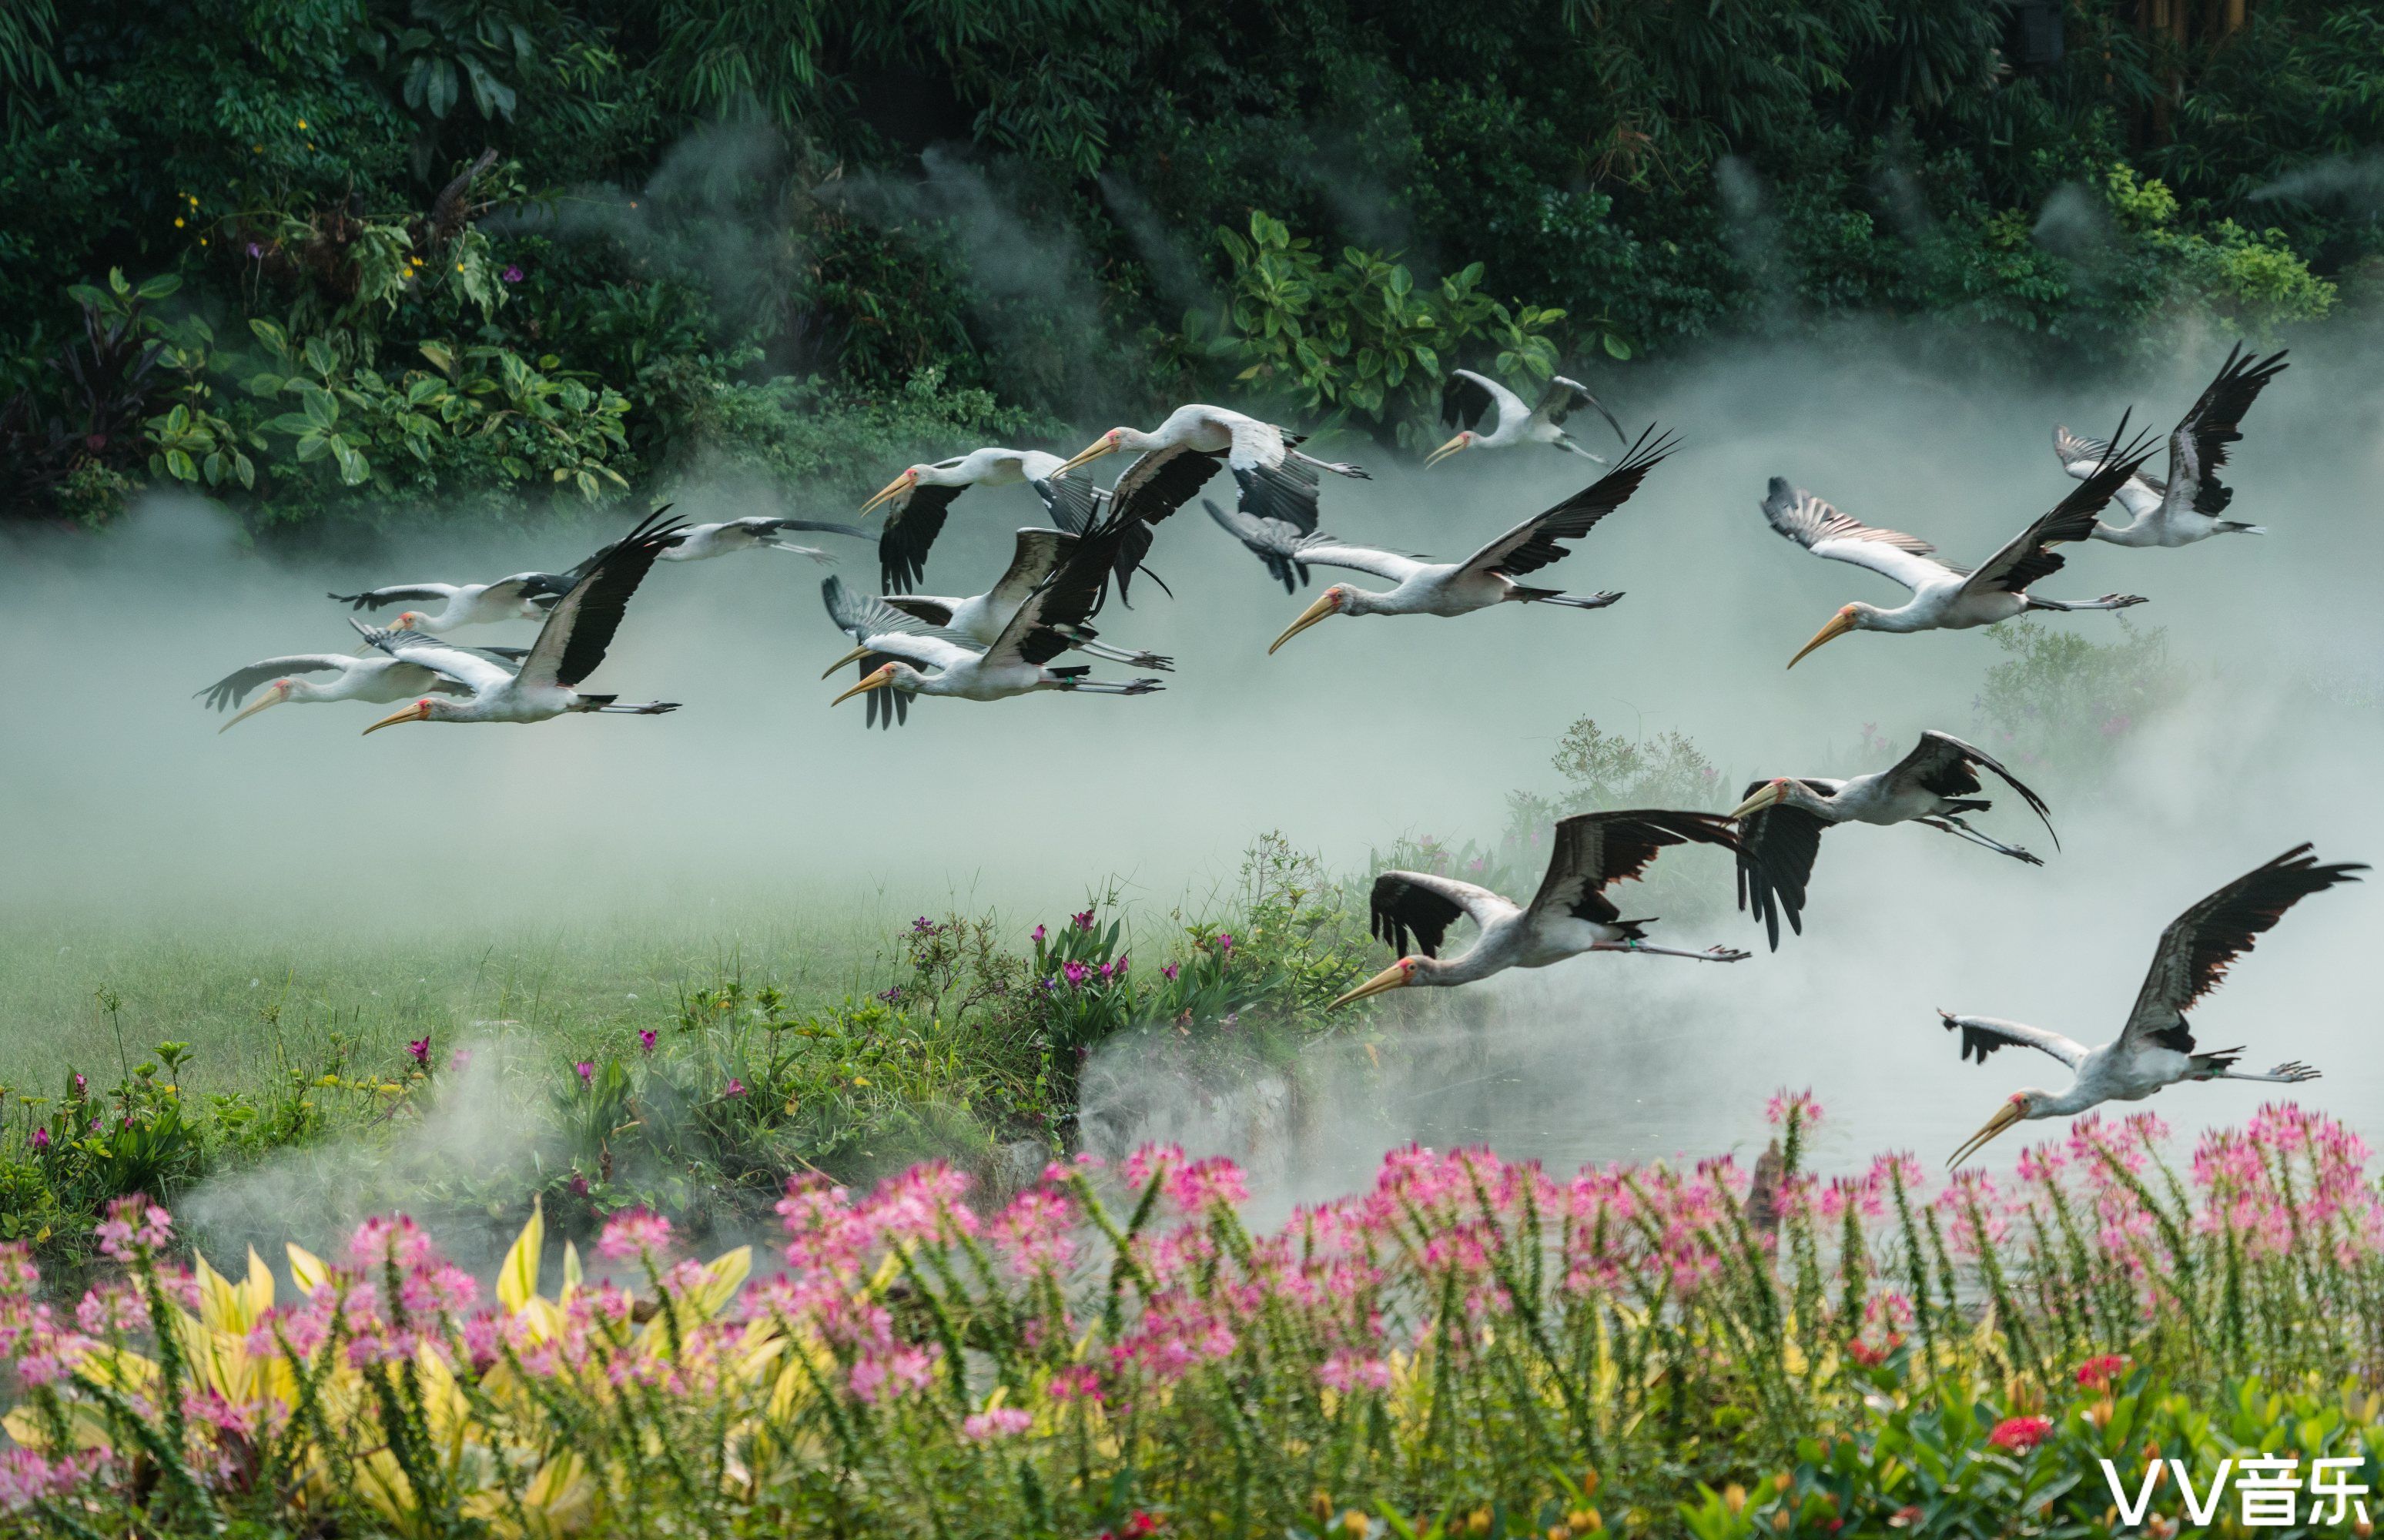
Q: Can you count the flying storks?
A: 15